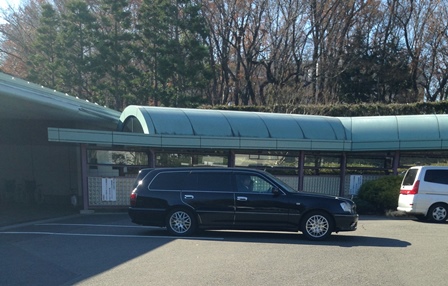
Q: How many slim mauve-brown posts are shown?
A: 6